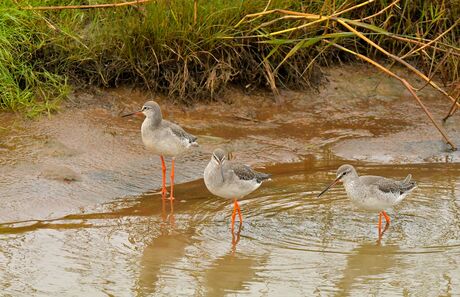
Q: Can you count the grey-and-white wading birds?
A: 3